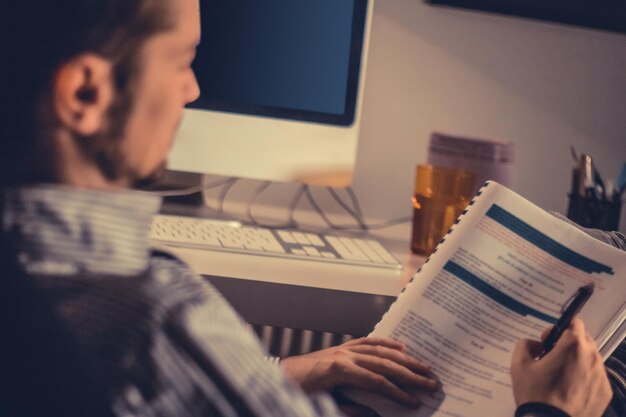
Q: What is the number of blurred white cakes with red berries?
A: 0